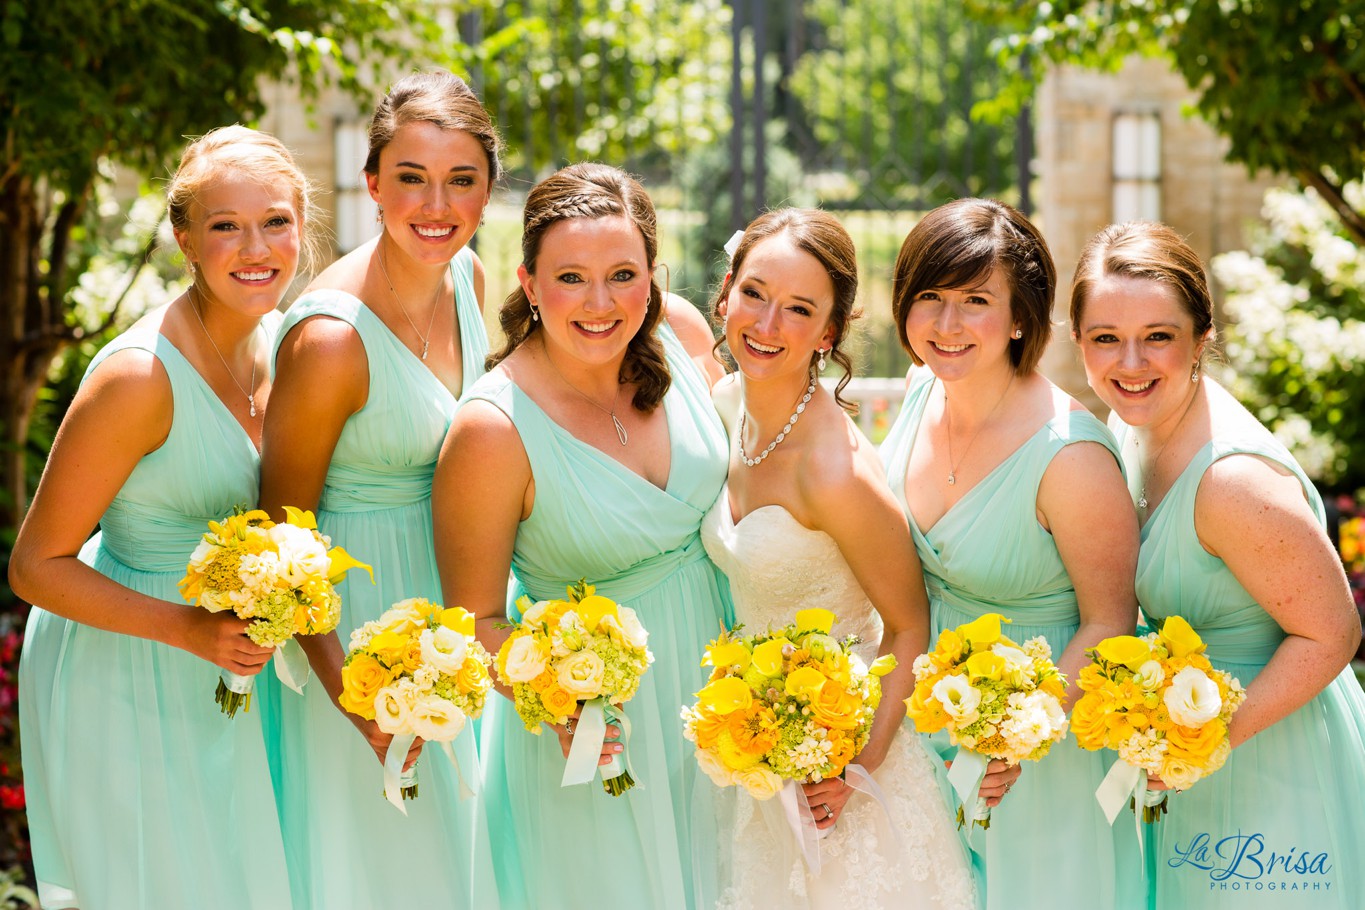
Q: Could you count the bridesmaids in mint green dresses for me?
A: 5